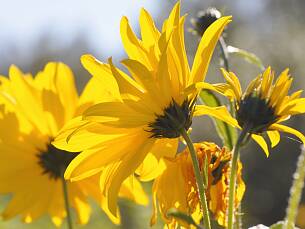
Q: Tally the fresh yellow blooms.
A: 3